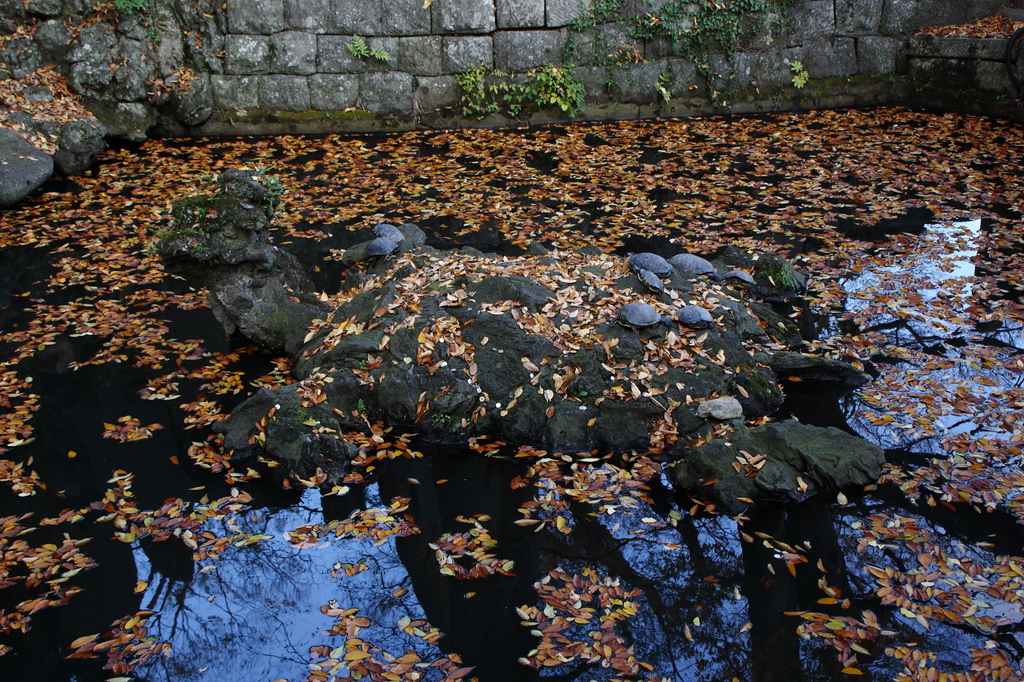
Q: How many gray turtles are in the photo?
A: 8